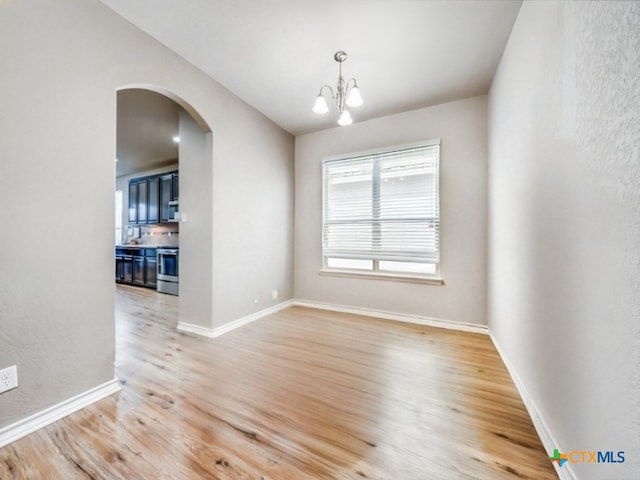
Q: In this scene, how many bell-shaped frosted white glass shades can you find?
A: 3